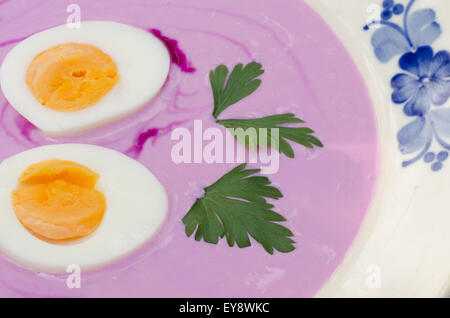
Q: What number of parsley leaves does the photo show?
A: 3